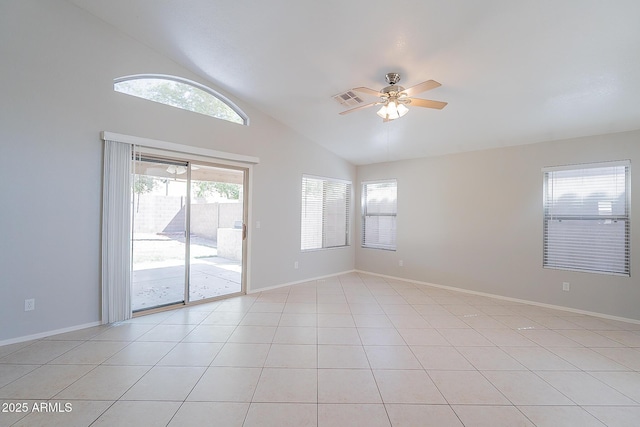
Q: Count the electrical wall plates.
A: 5